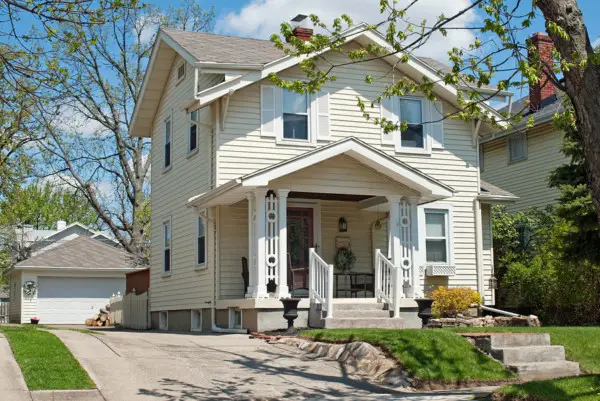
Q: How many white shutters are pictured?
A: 4